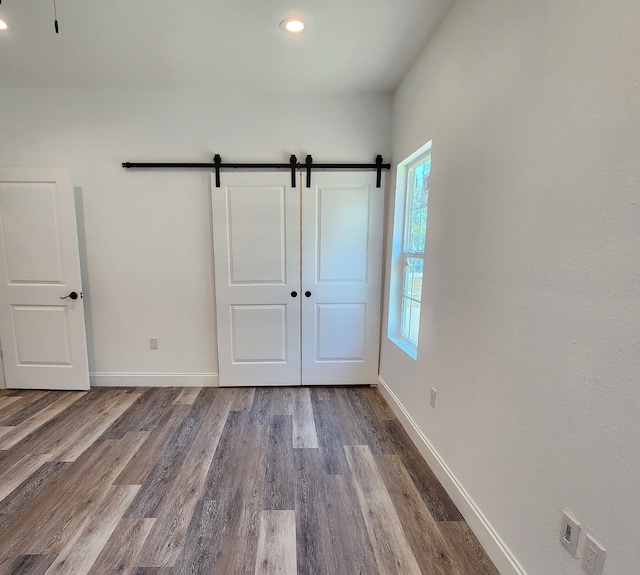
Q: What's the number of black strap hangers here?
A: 4